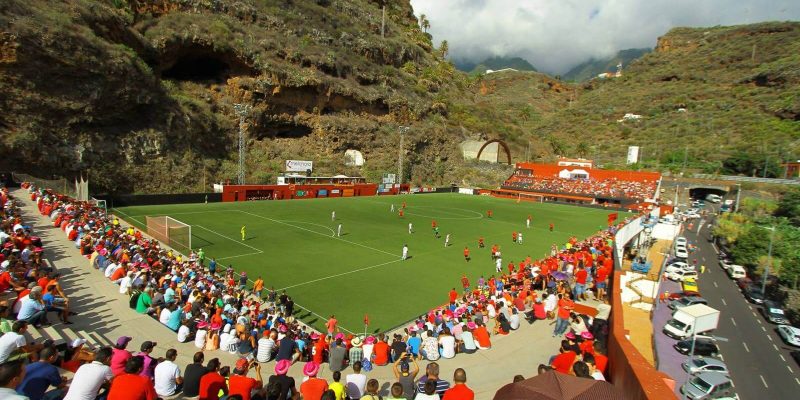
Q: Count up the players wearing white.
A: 10